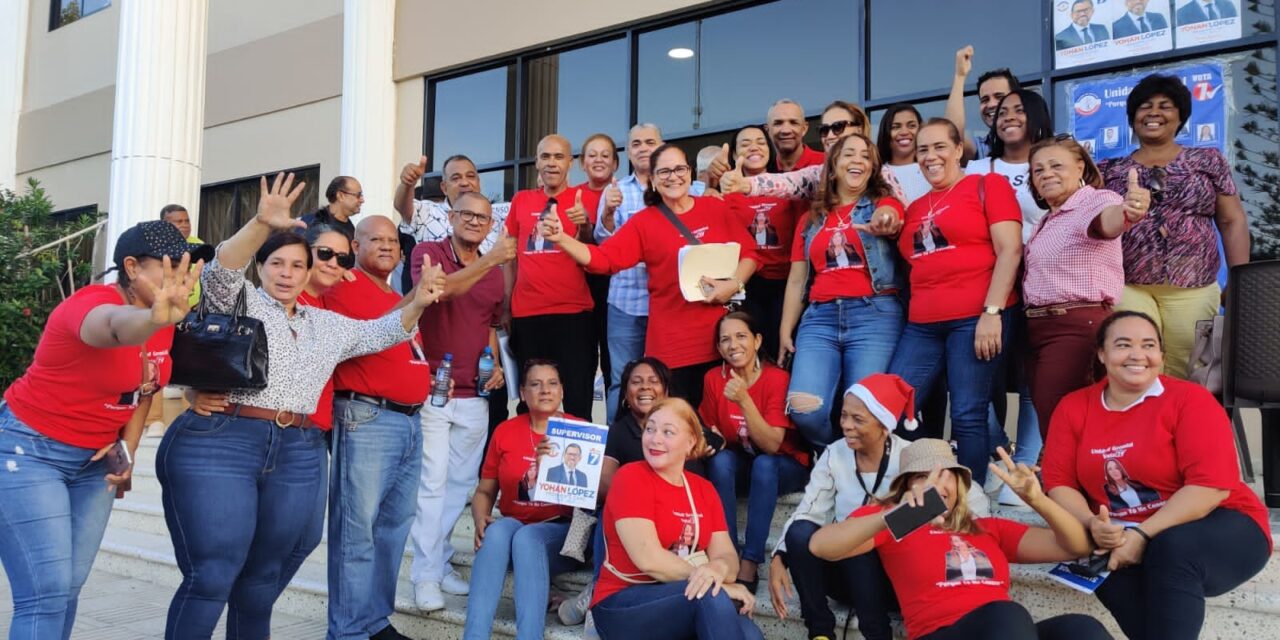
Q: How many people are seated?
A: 7